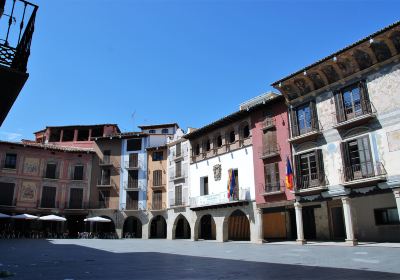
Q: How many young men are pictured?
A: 0